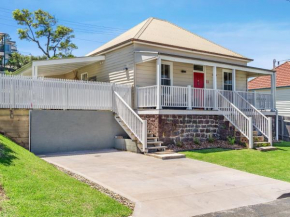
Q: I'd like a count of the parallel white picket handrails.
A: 3